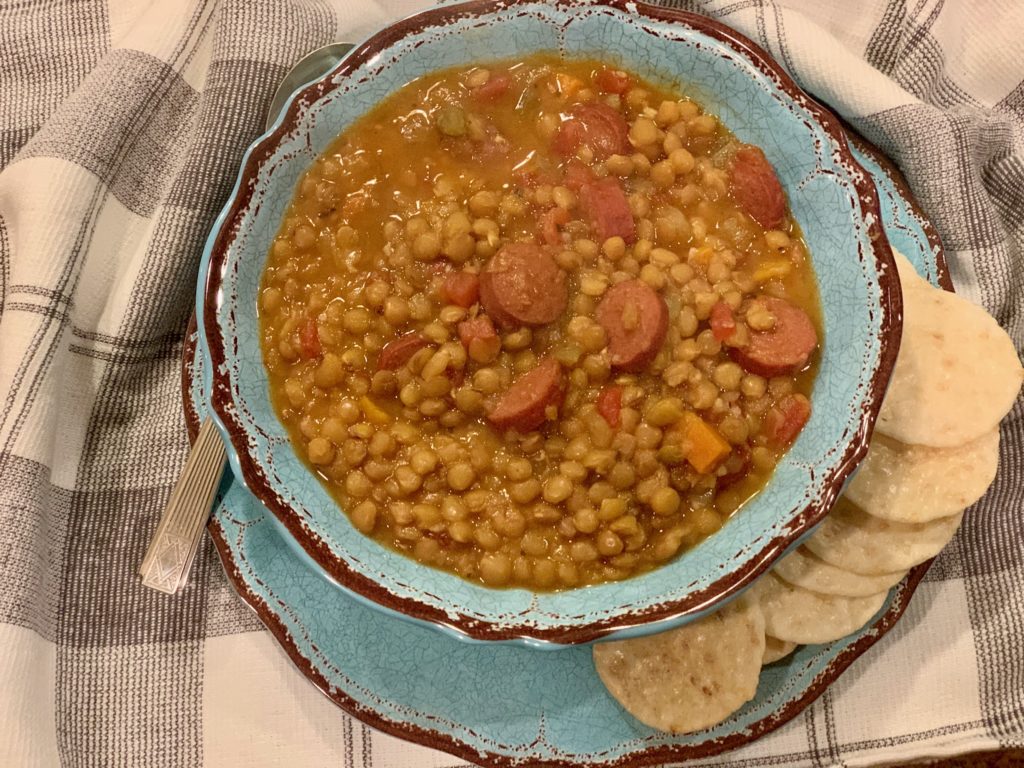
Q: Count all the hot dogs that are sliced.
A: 8